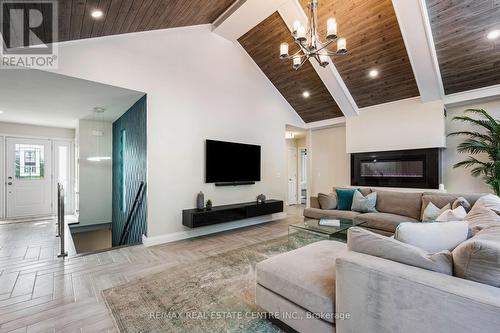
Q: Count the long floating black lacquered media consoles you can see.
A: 1